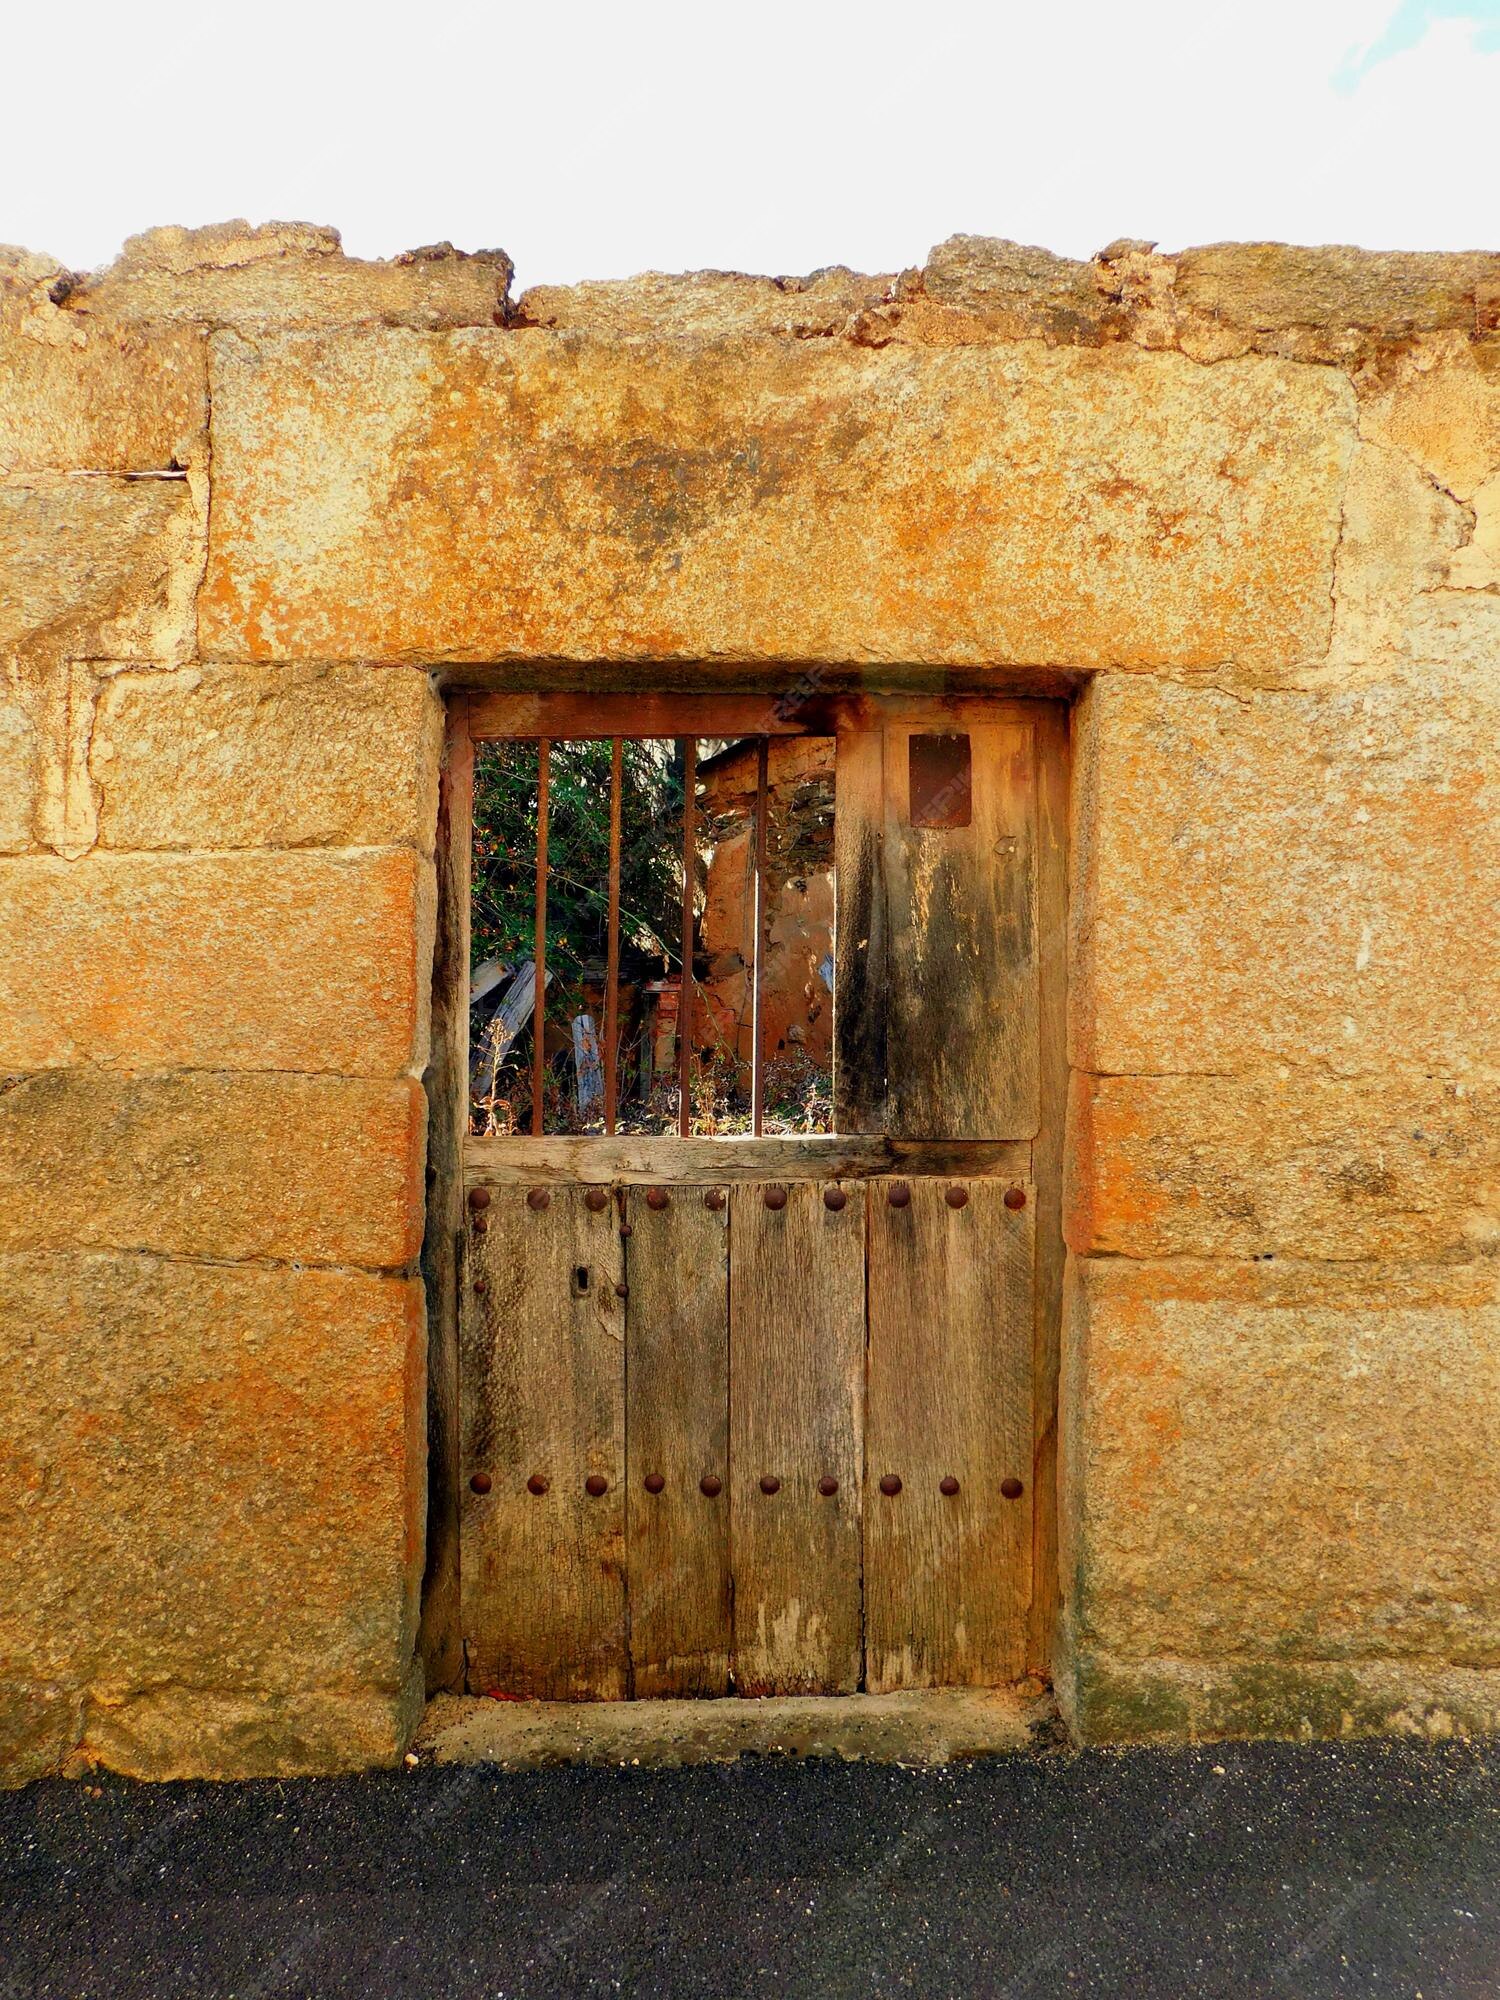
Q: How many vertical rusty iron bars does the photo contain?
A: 4